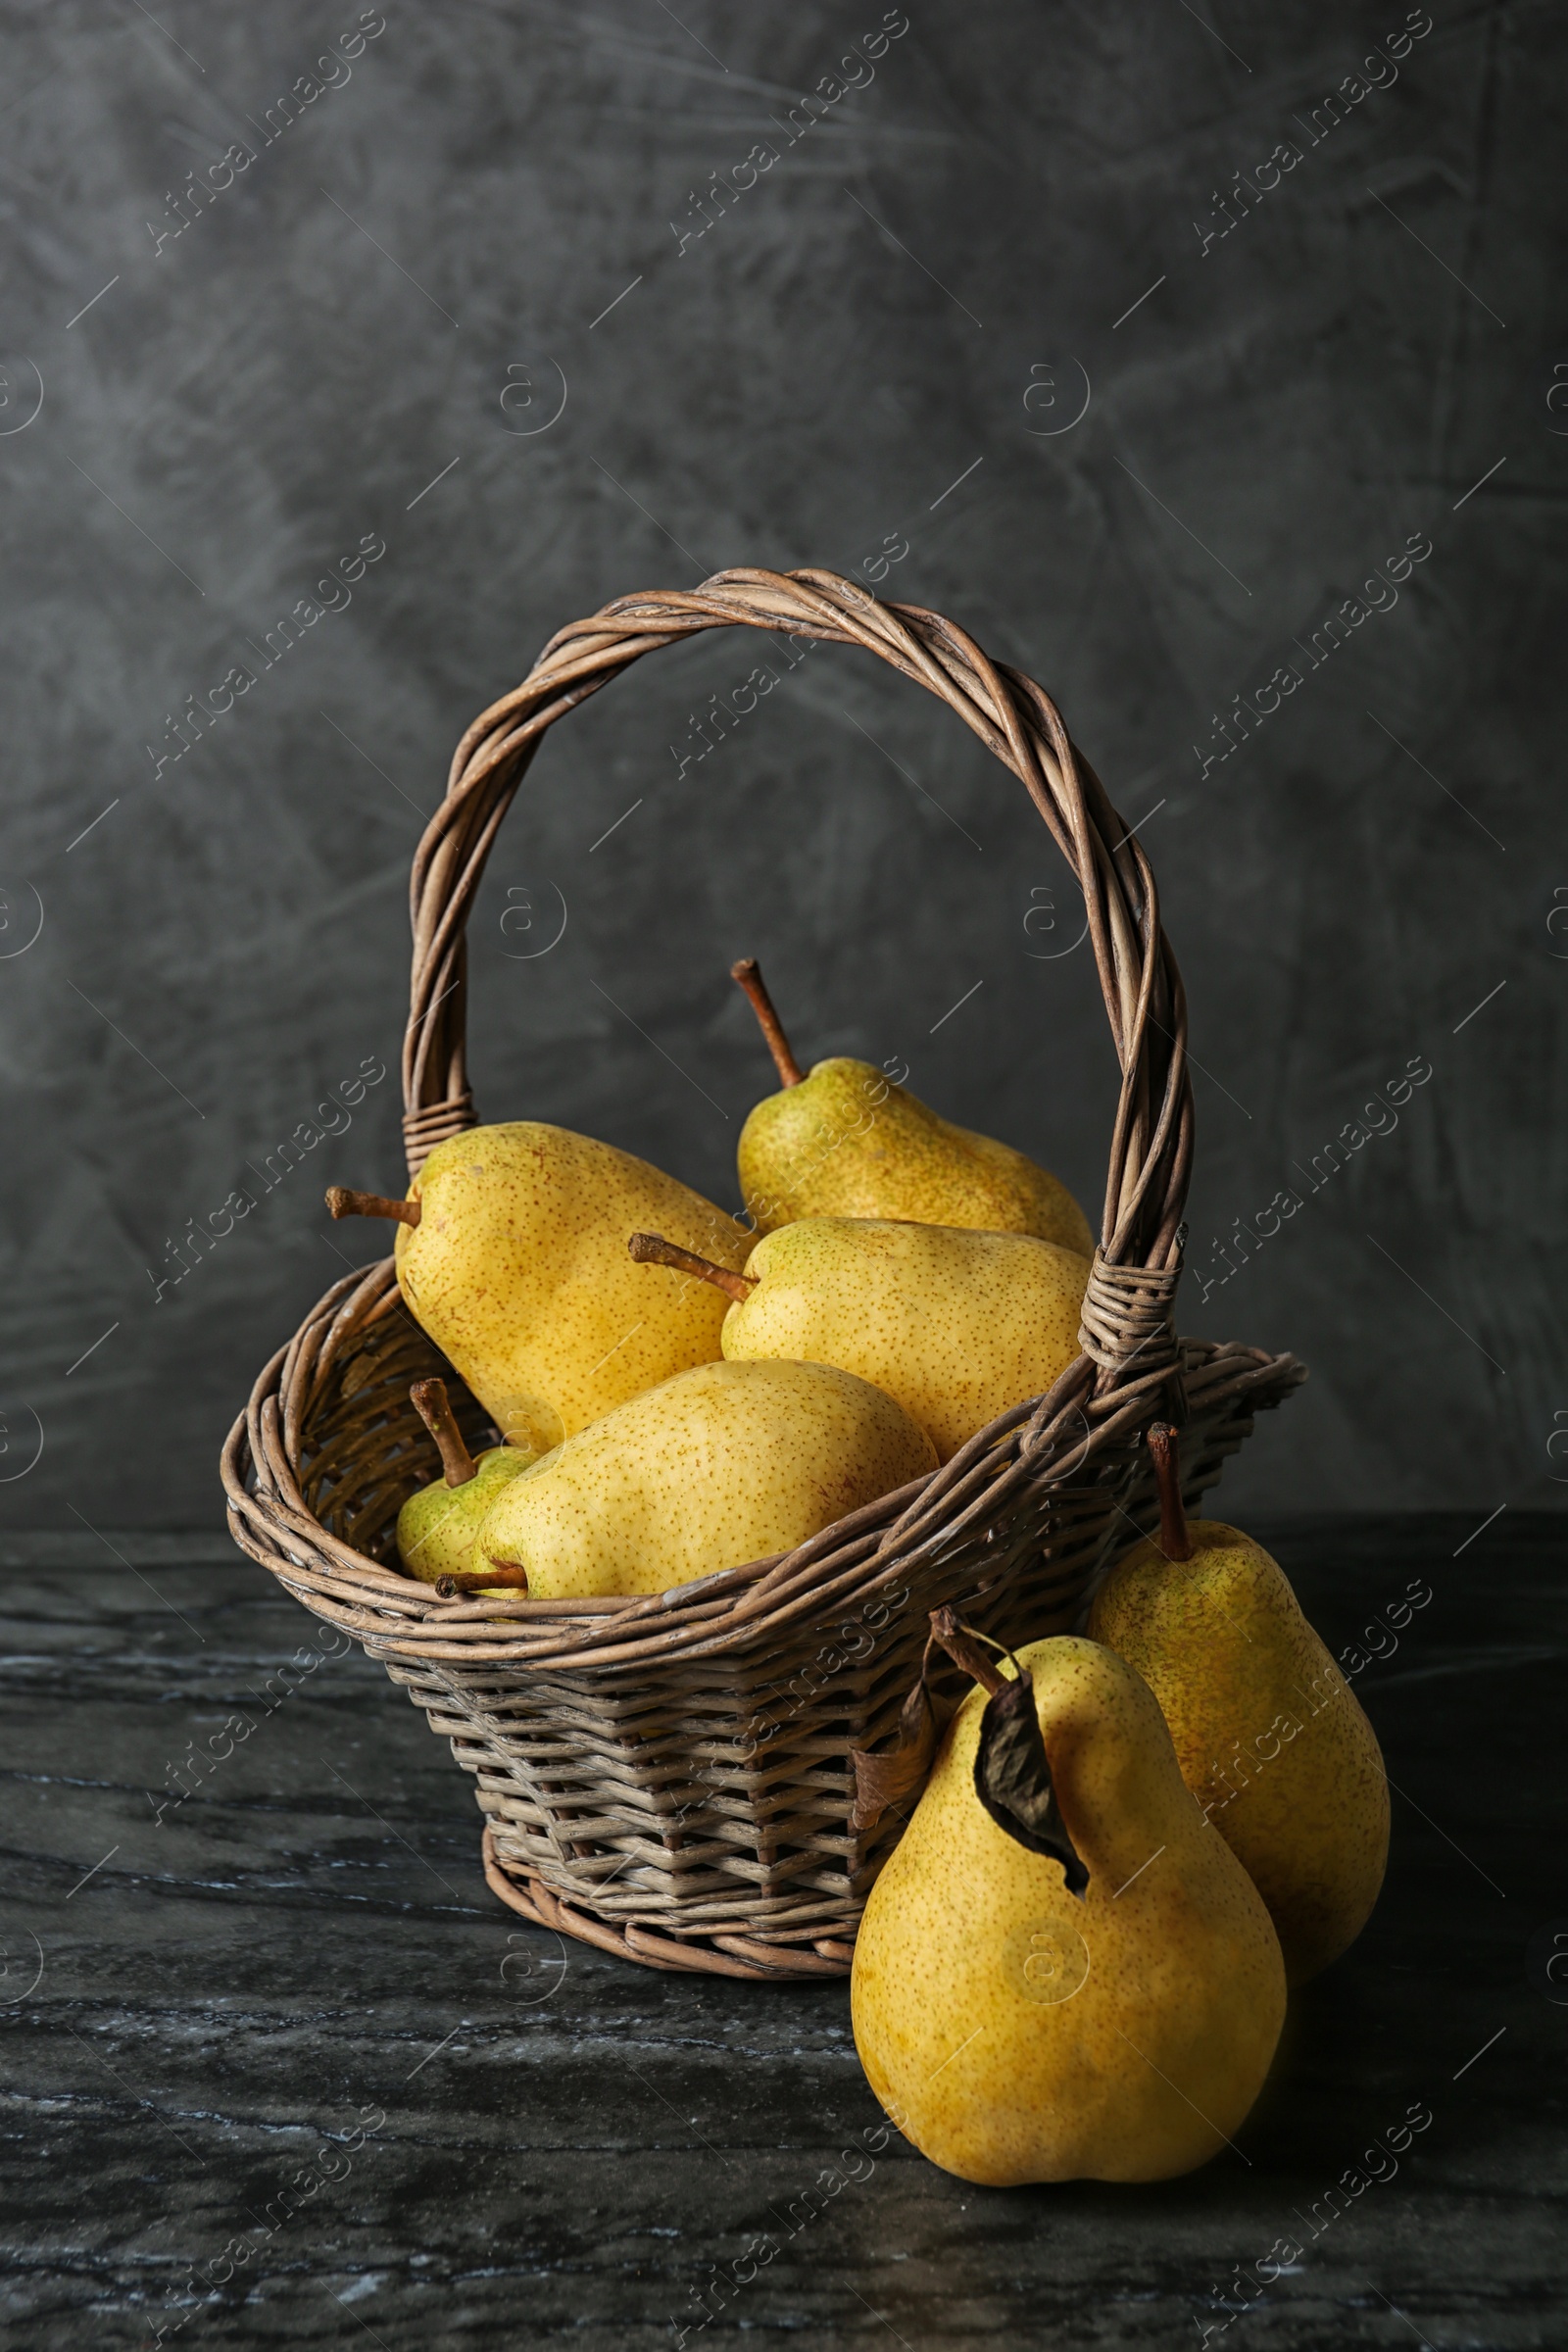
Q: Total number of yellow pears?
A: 7